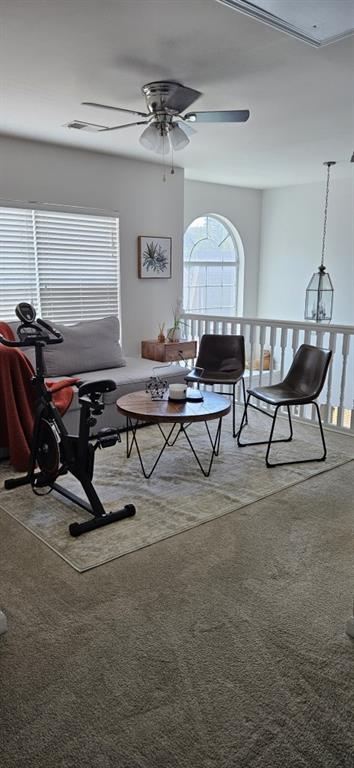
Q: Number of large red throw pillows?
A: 0